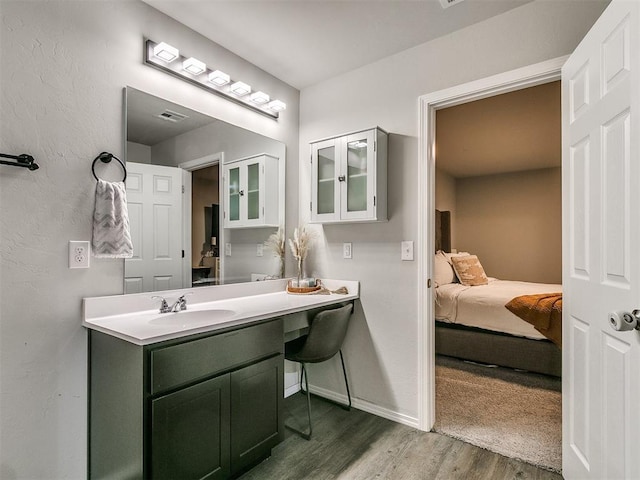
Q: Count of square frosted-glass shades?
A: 6